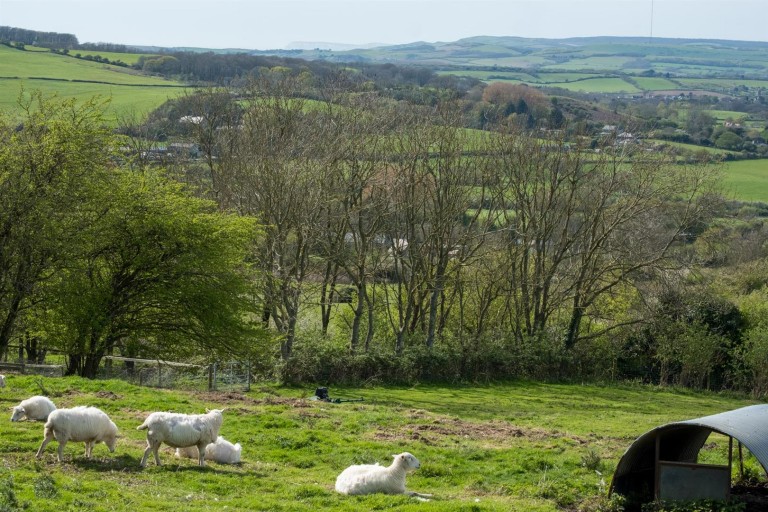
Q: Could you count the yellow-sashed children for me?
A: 0